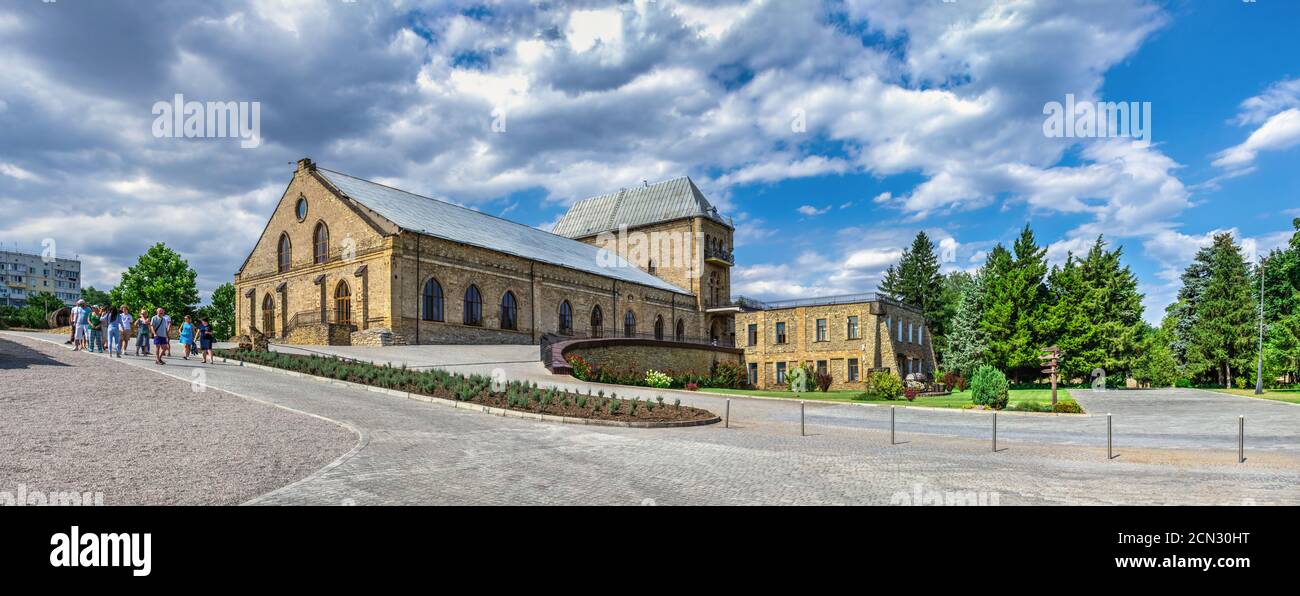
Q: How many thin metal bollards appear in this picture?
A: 6